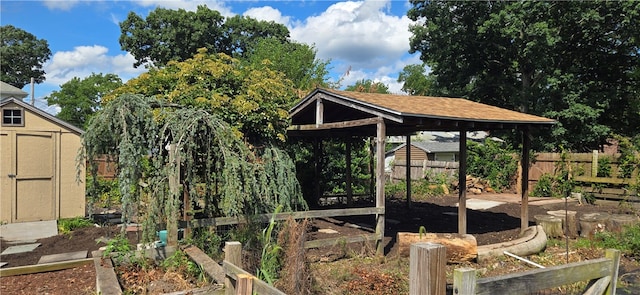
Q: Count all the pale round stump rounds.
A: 4